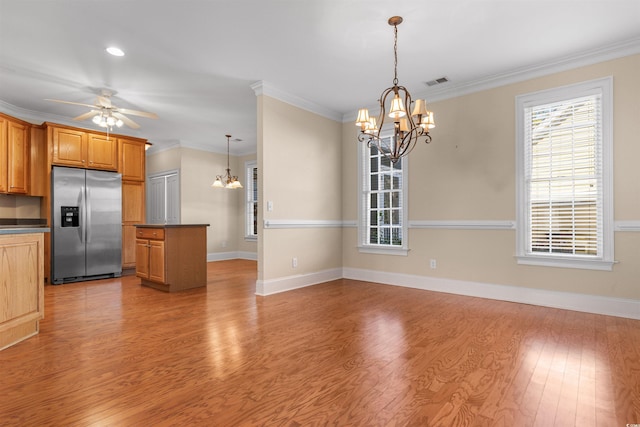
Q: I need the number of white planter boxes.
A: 0